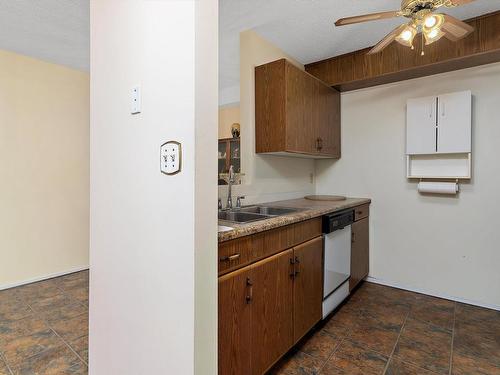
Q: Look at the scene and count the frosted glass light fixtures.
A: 3